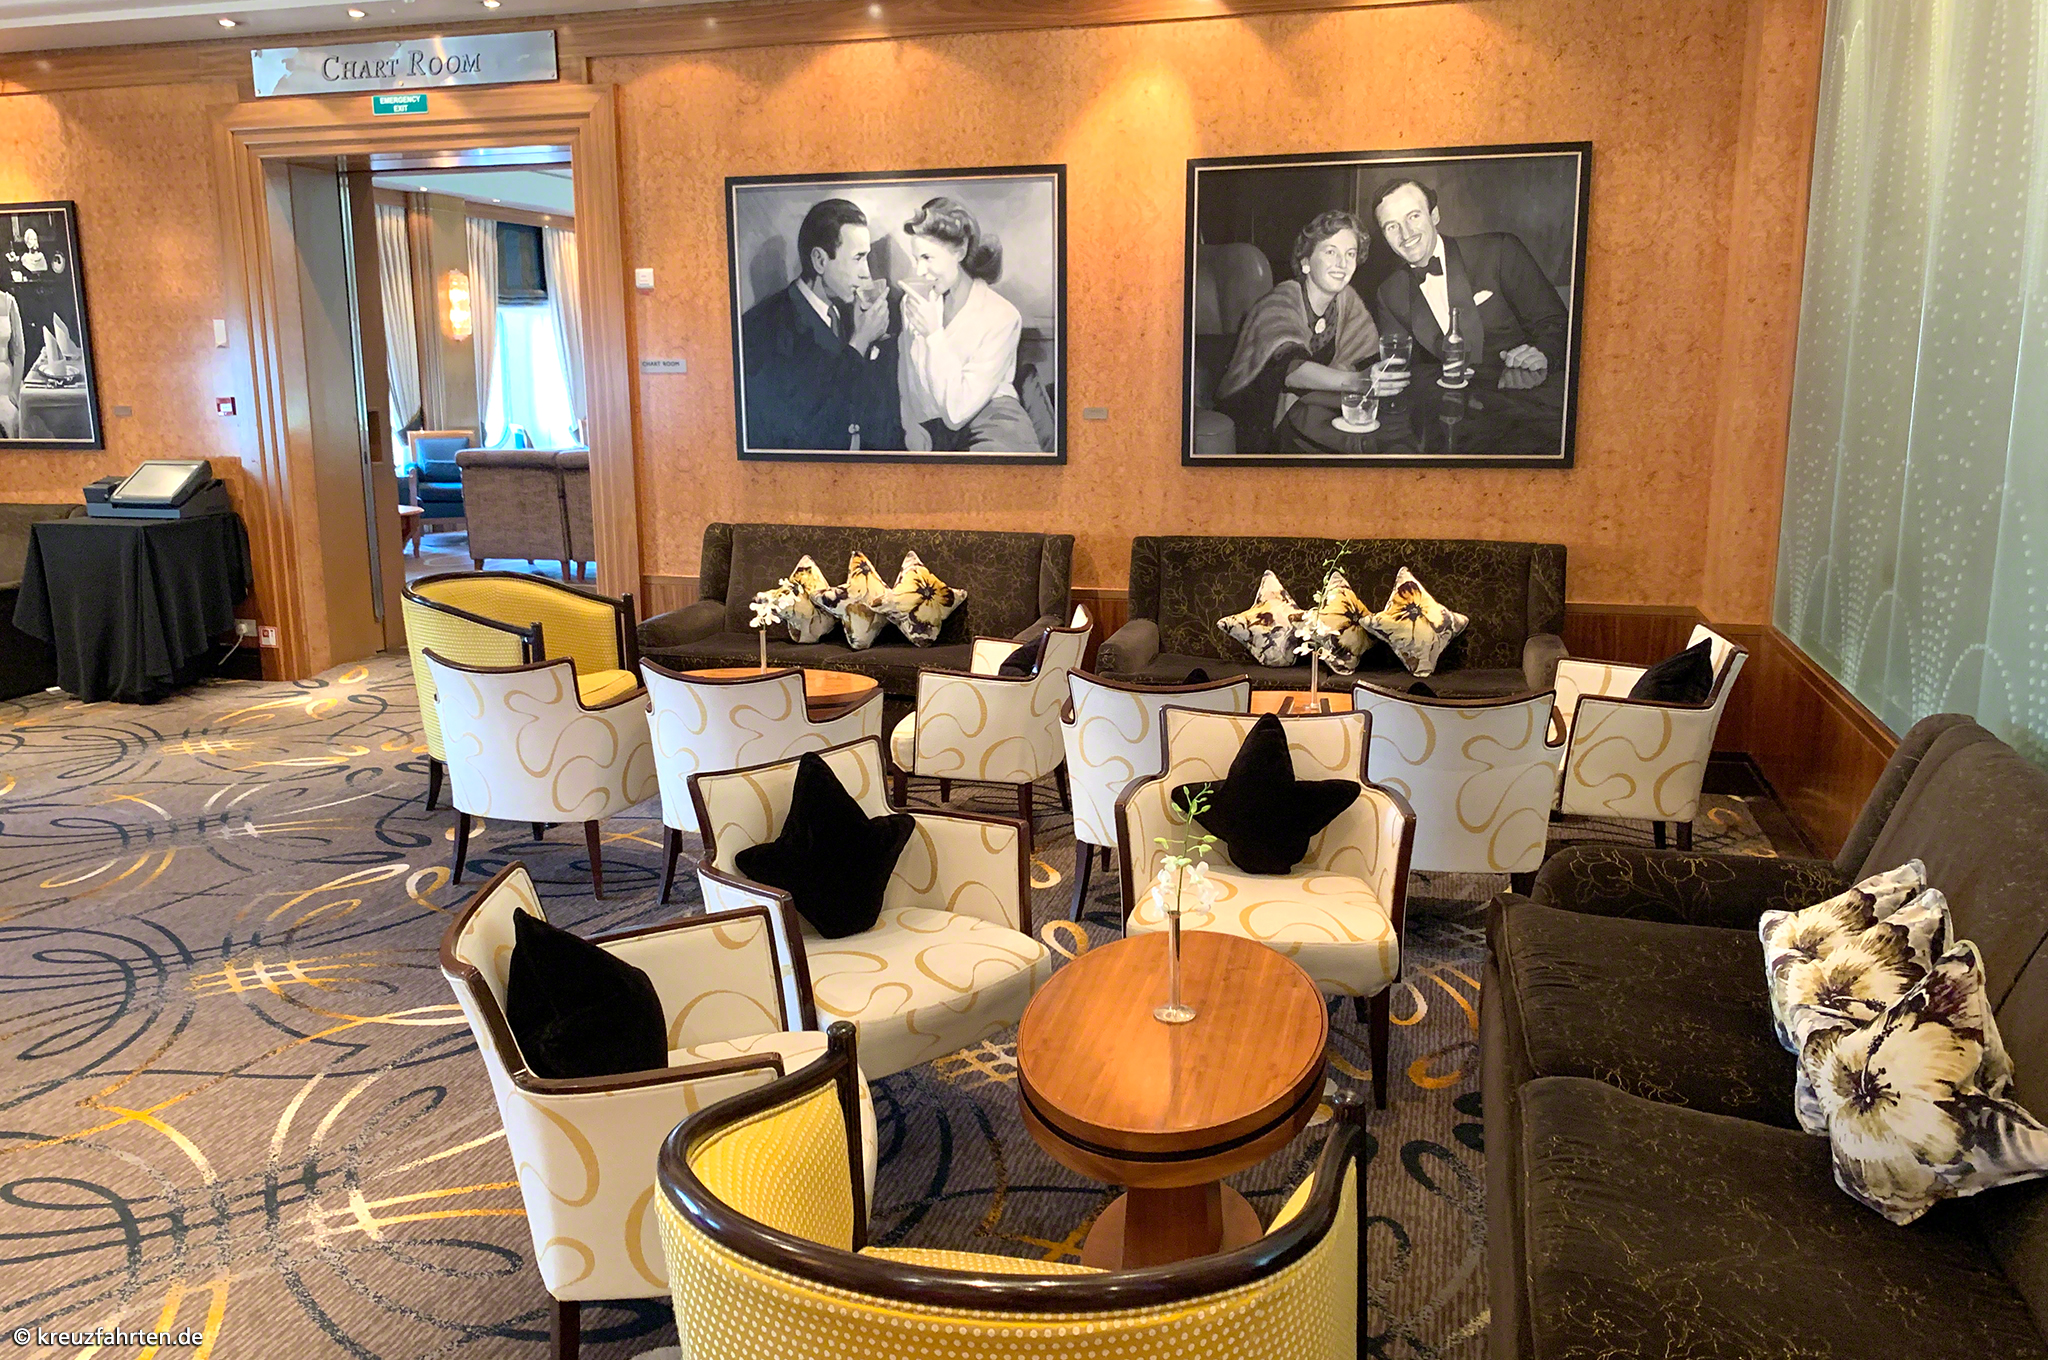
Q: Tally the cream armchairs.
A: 9